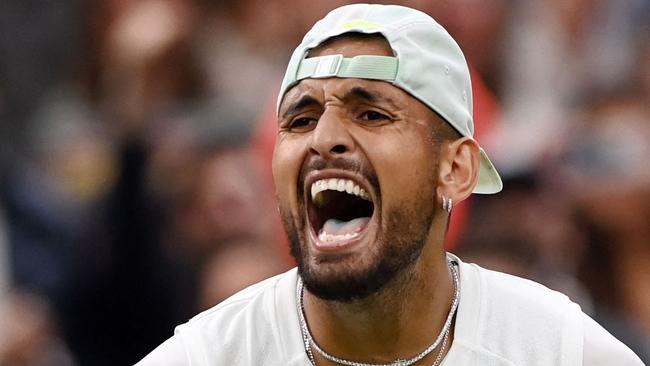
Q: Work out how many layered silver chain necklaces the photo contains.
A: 2